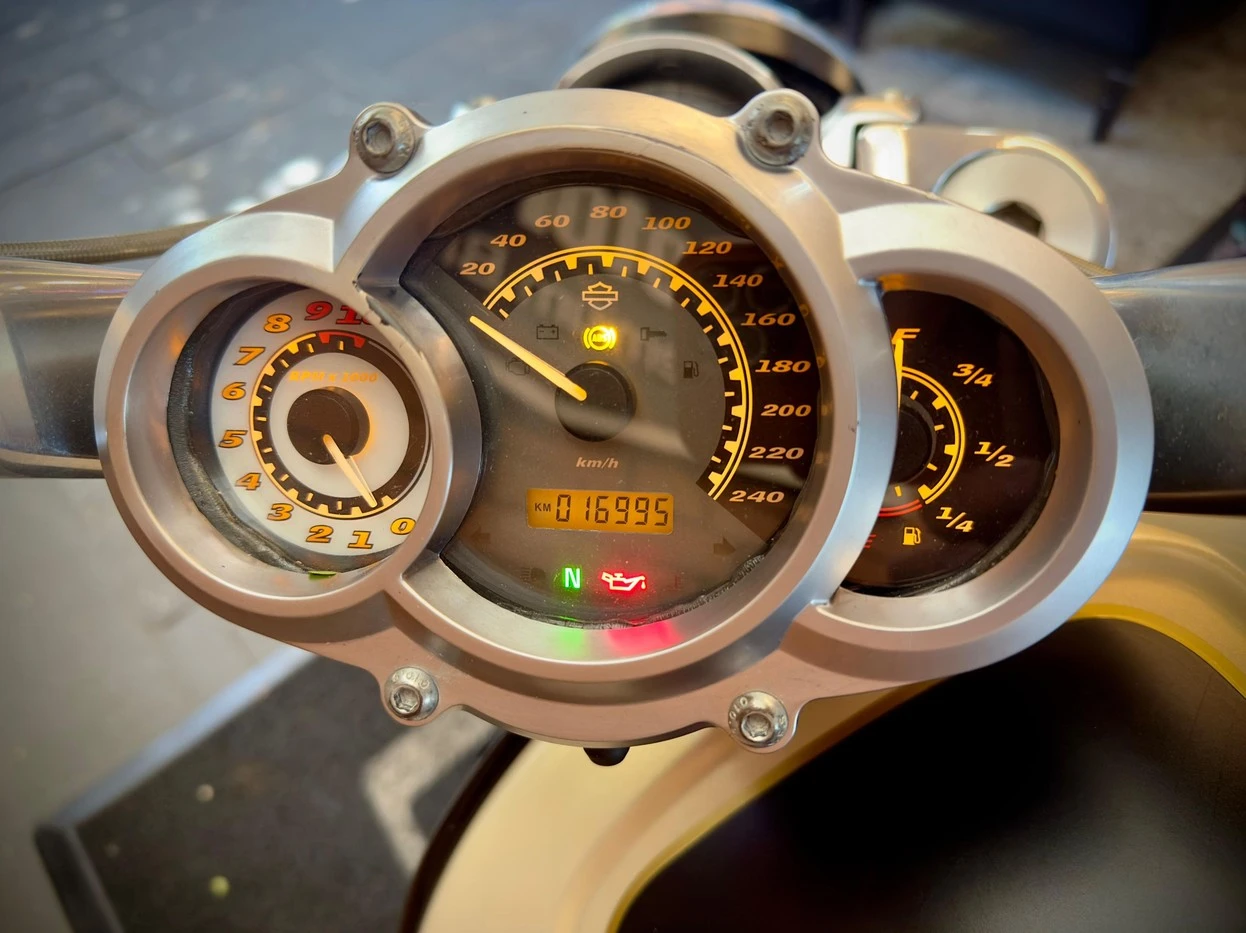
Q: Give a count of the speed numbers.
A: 12